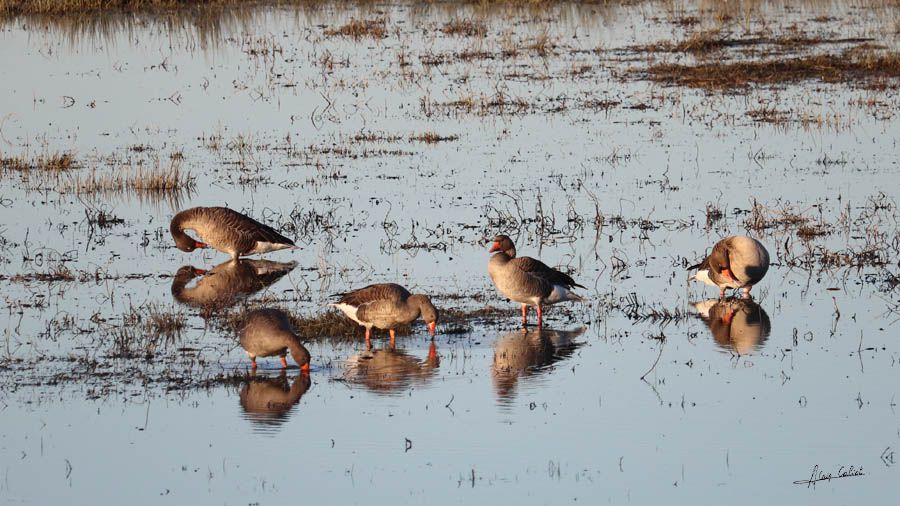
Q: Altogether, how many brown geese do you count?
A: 5